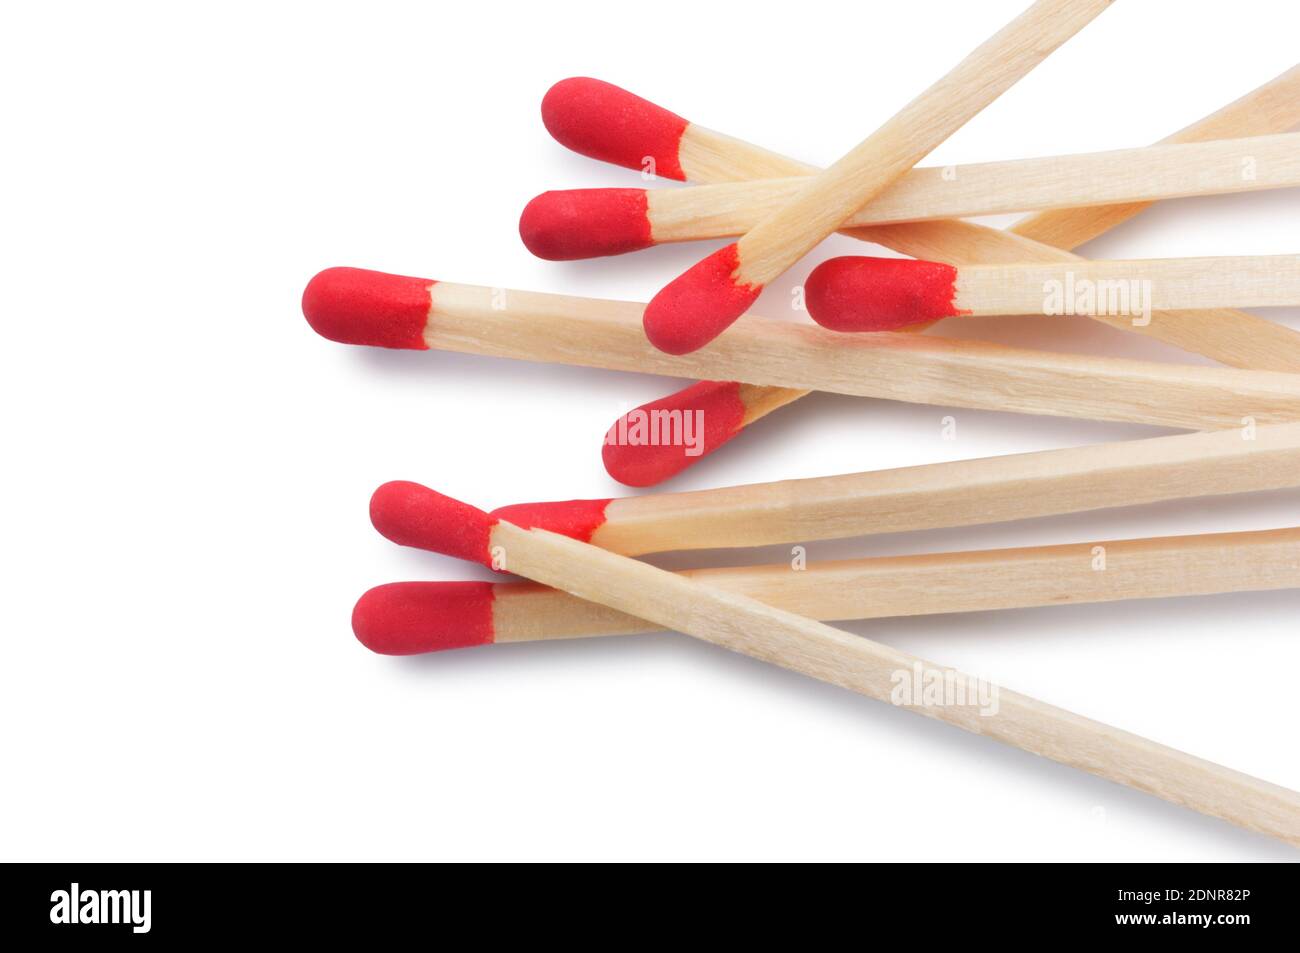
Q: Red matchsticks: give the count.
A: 9